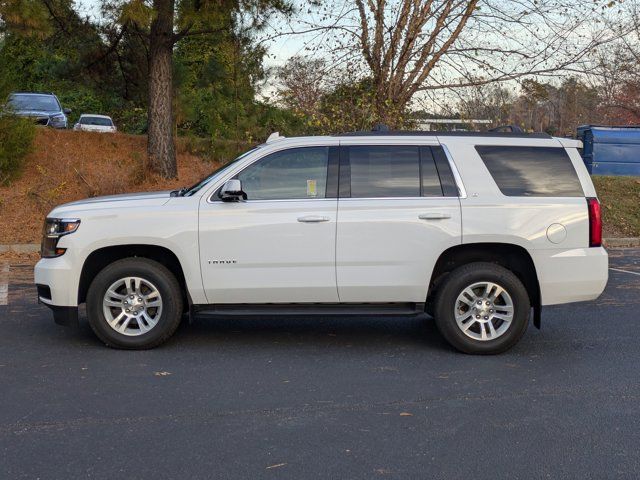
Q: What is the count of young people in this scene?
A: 0